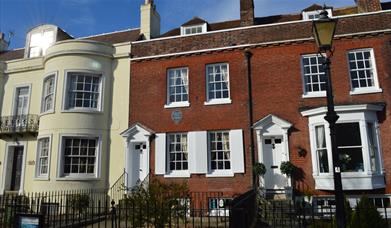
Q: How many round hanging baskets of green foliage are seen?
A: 2